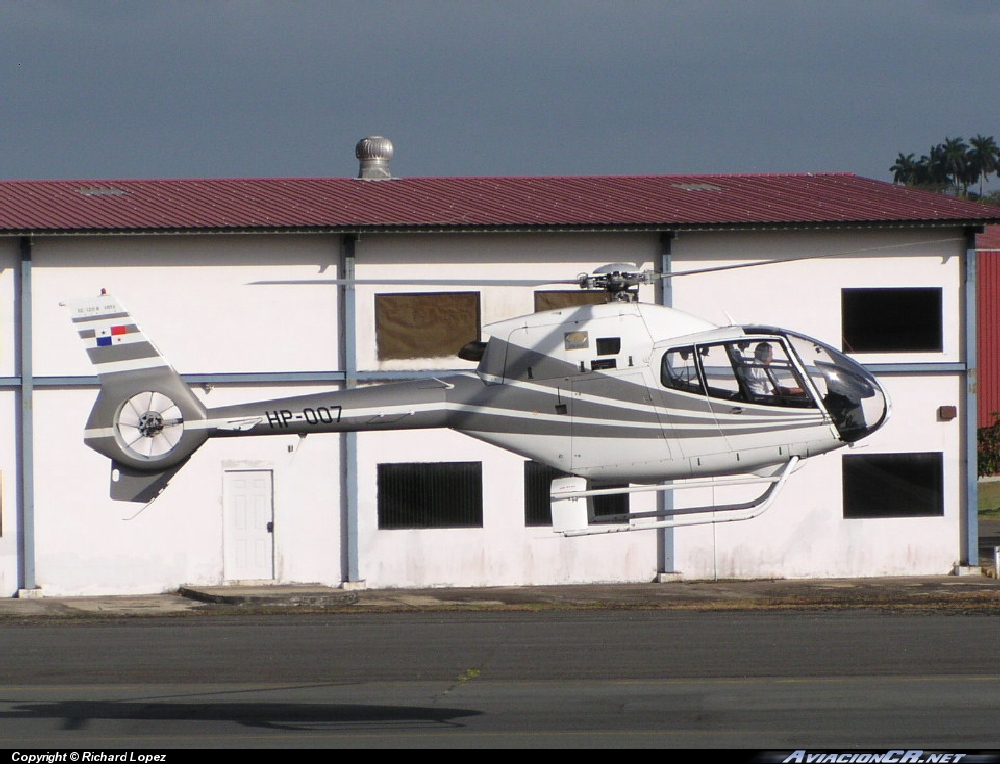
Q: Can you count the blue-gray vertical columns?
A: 4